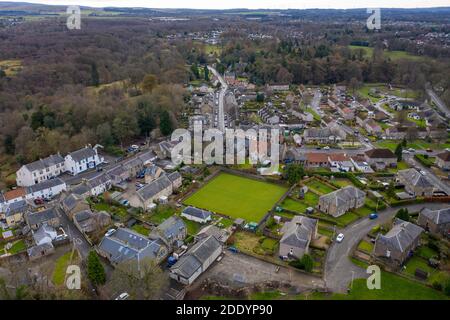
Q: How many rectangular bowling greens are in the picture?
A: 1